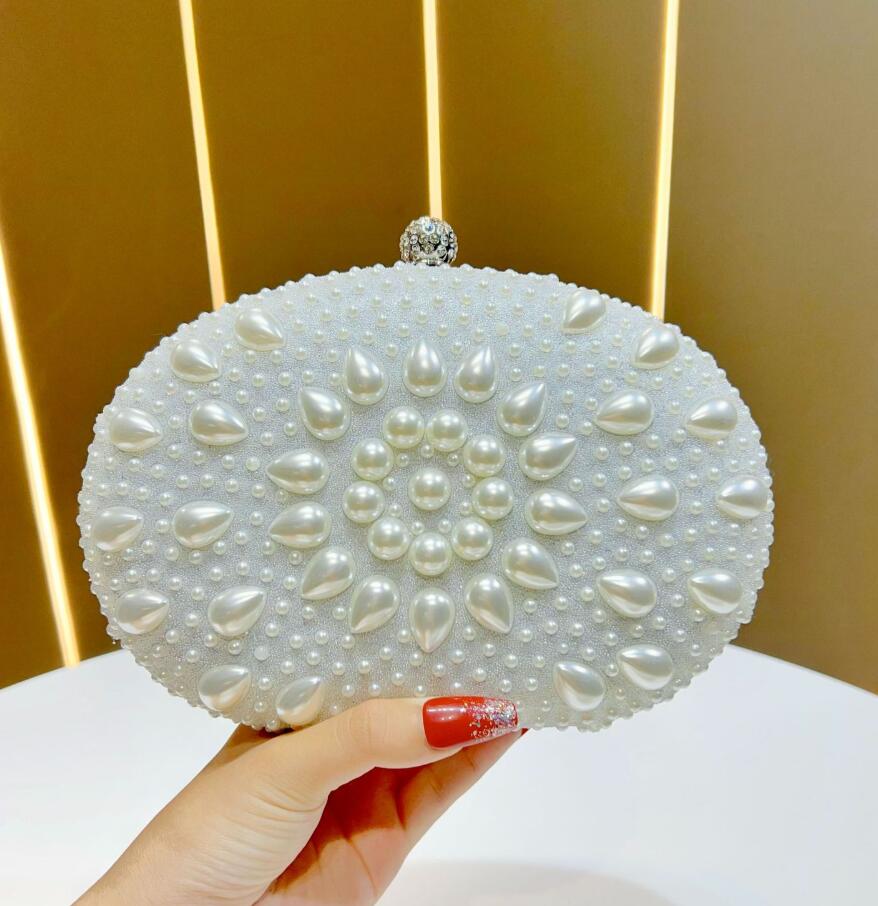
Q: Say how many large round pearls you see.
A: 10